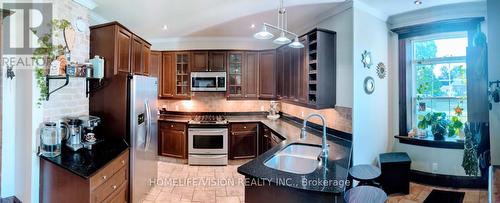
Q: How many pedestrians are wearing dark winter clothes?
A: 0